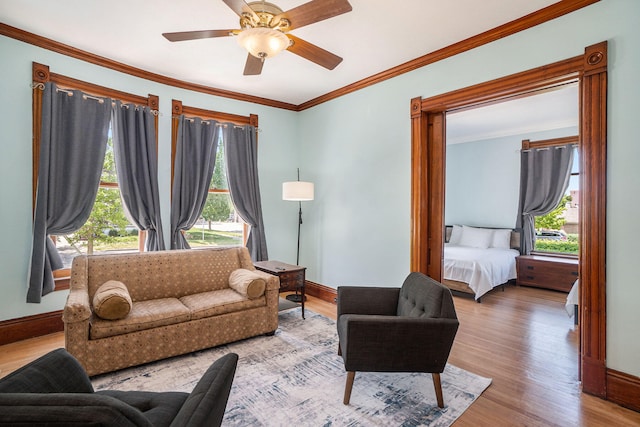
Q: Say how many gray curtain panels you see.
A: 5